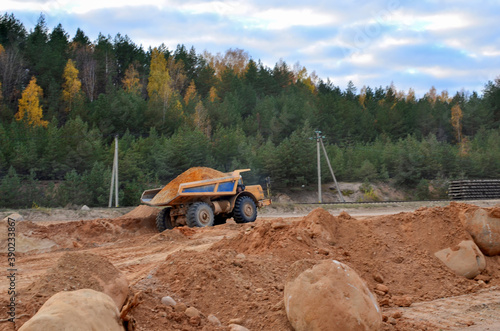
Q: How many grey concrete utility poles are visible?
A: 2